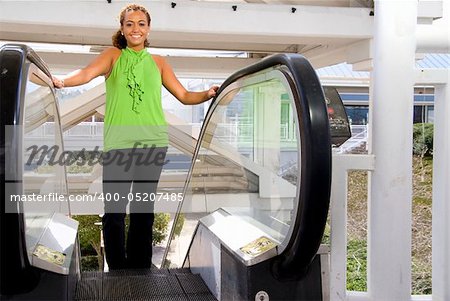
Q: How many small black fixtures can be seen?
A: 5